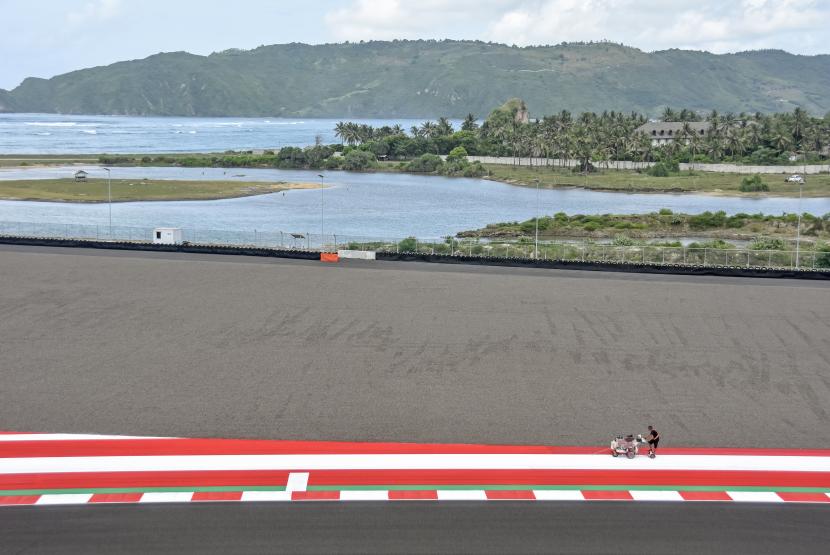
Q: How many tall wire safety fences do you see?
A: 1